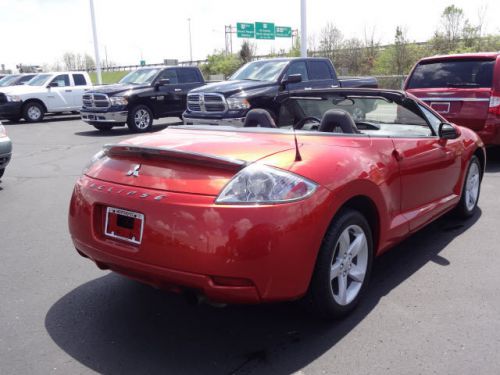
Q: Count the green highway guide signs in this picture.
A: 3